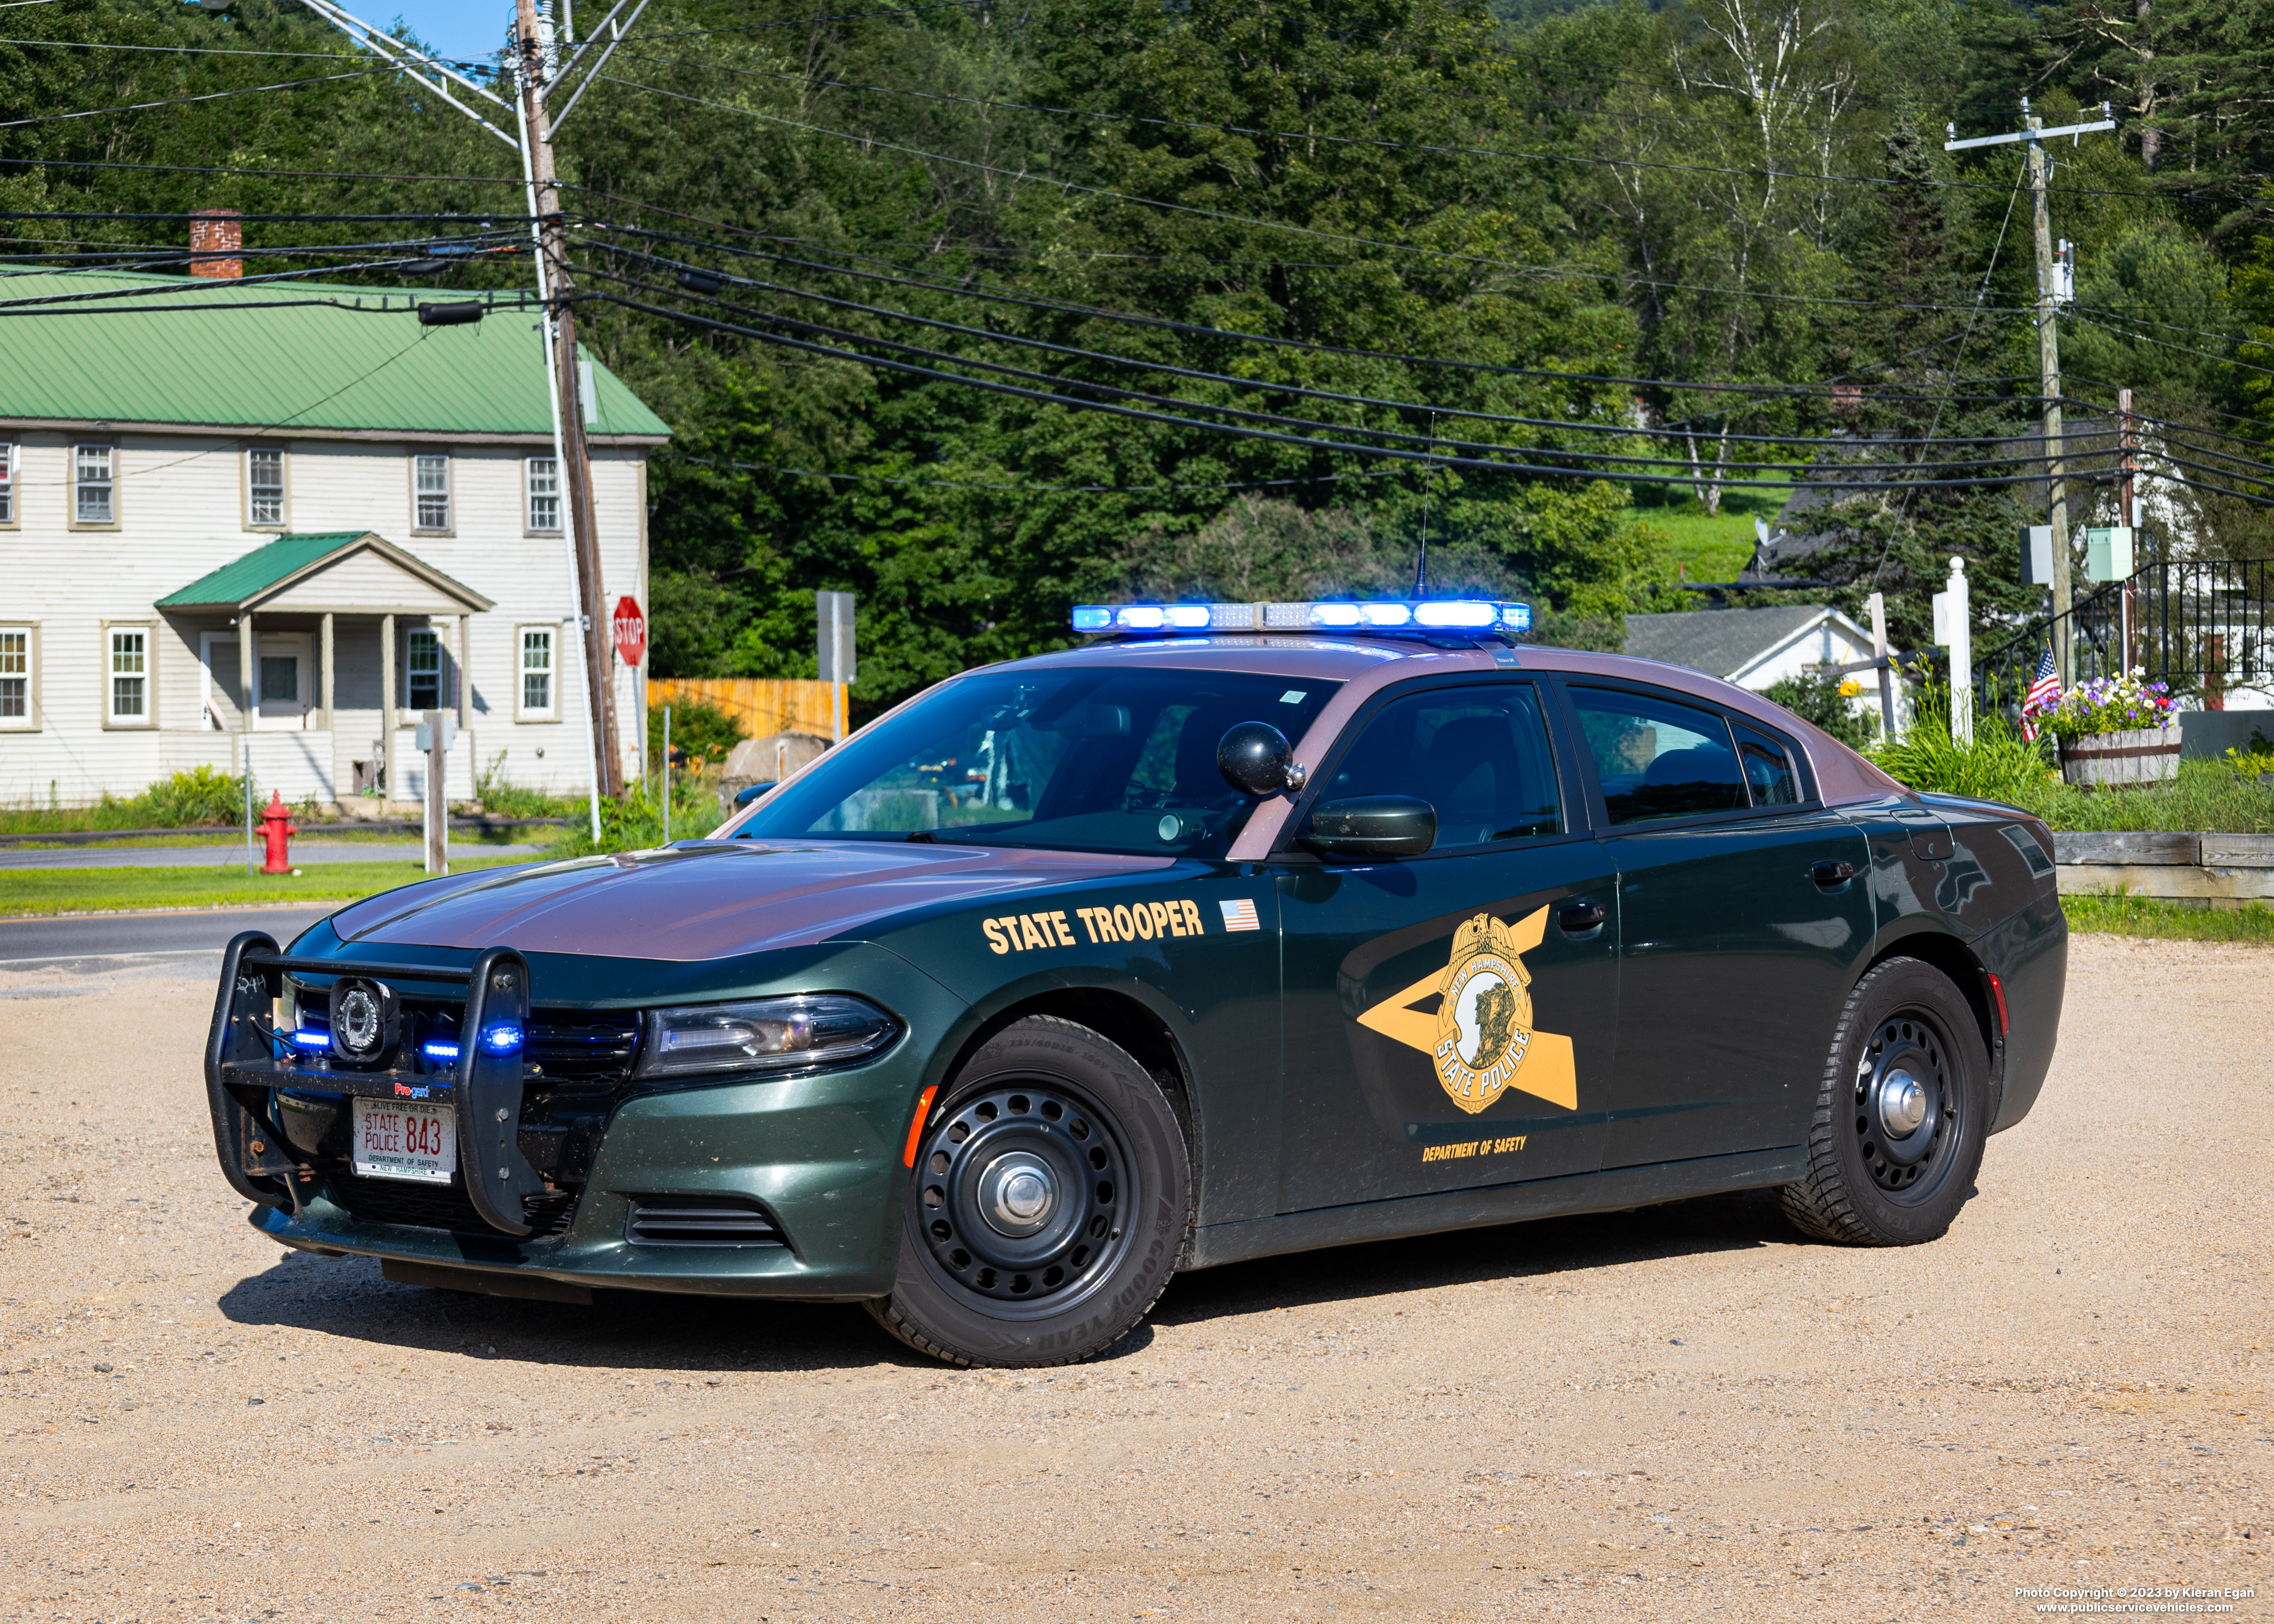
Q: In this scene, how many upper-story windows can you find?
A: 5